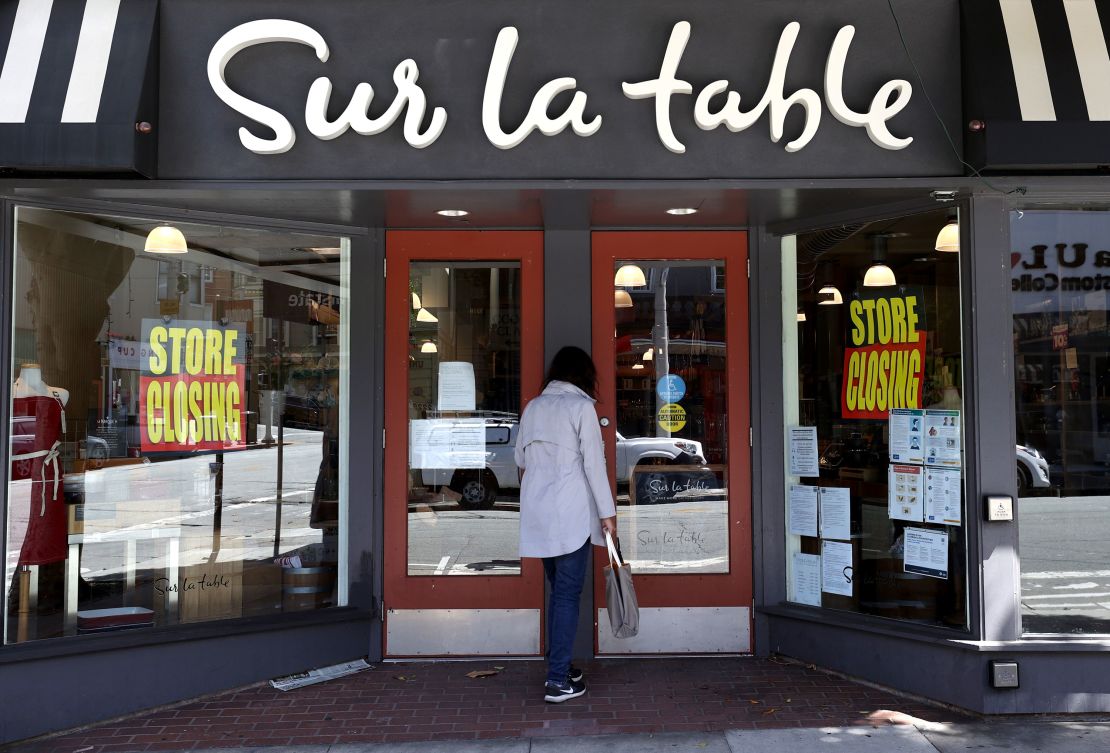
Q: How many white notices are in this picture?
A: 13